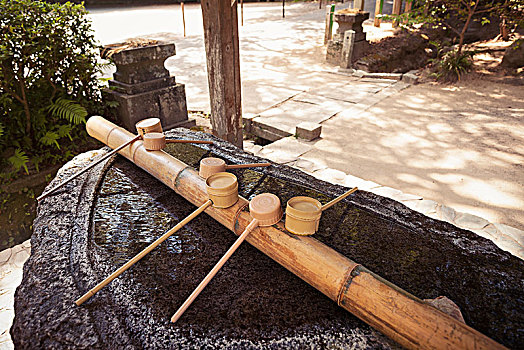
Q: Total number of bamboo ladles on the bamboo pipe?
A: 6